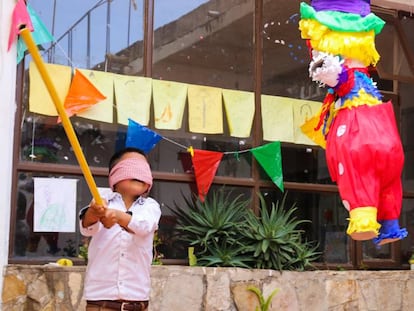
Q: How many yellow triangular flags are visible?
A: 1